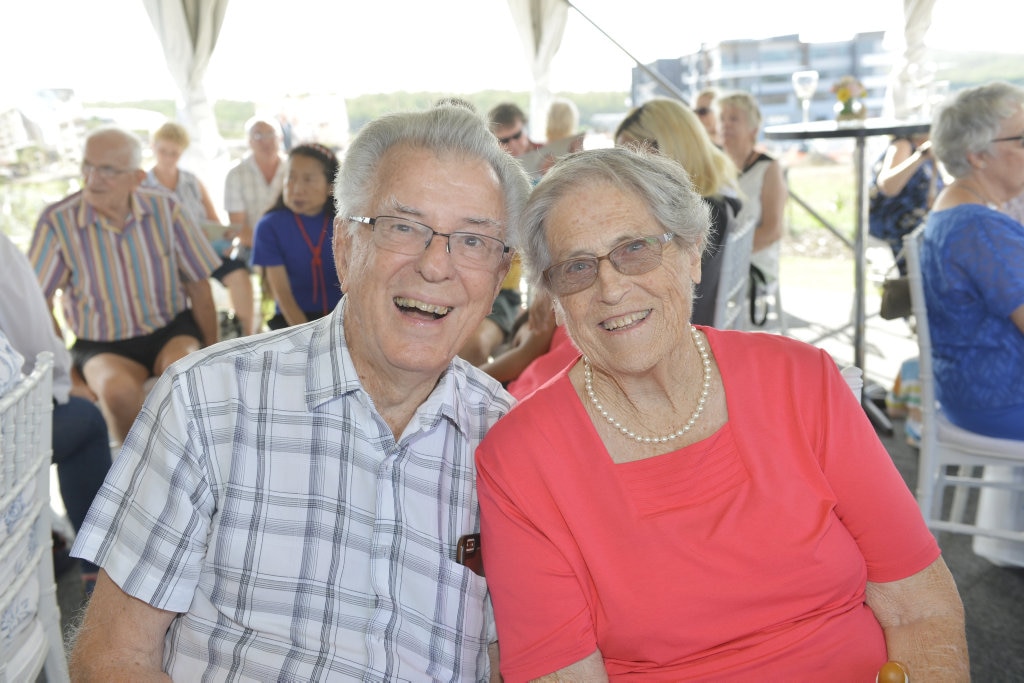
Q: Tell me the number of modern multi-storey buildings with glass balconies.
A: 1